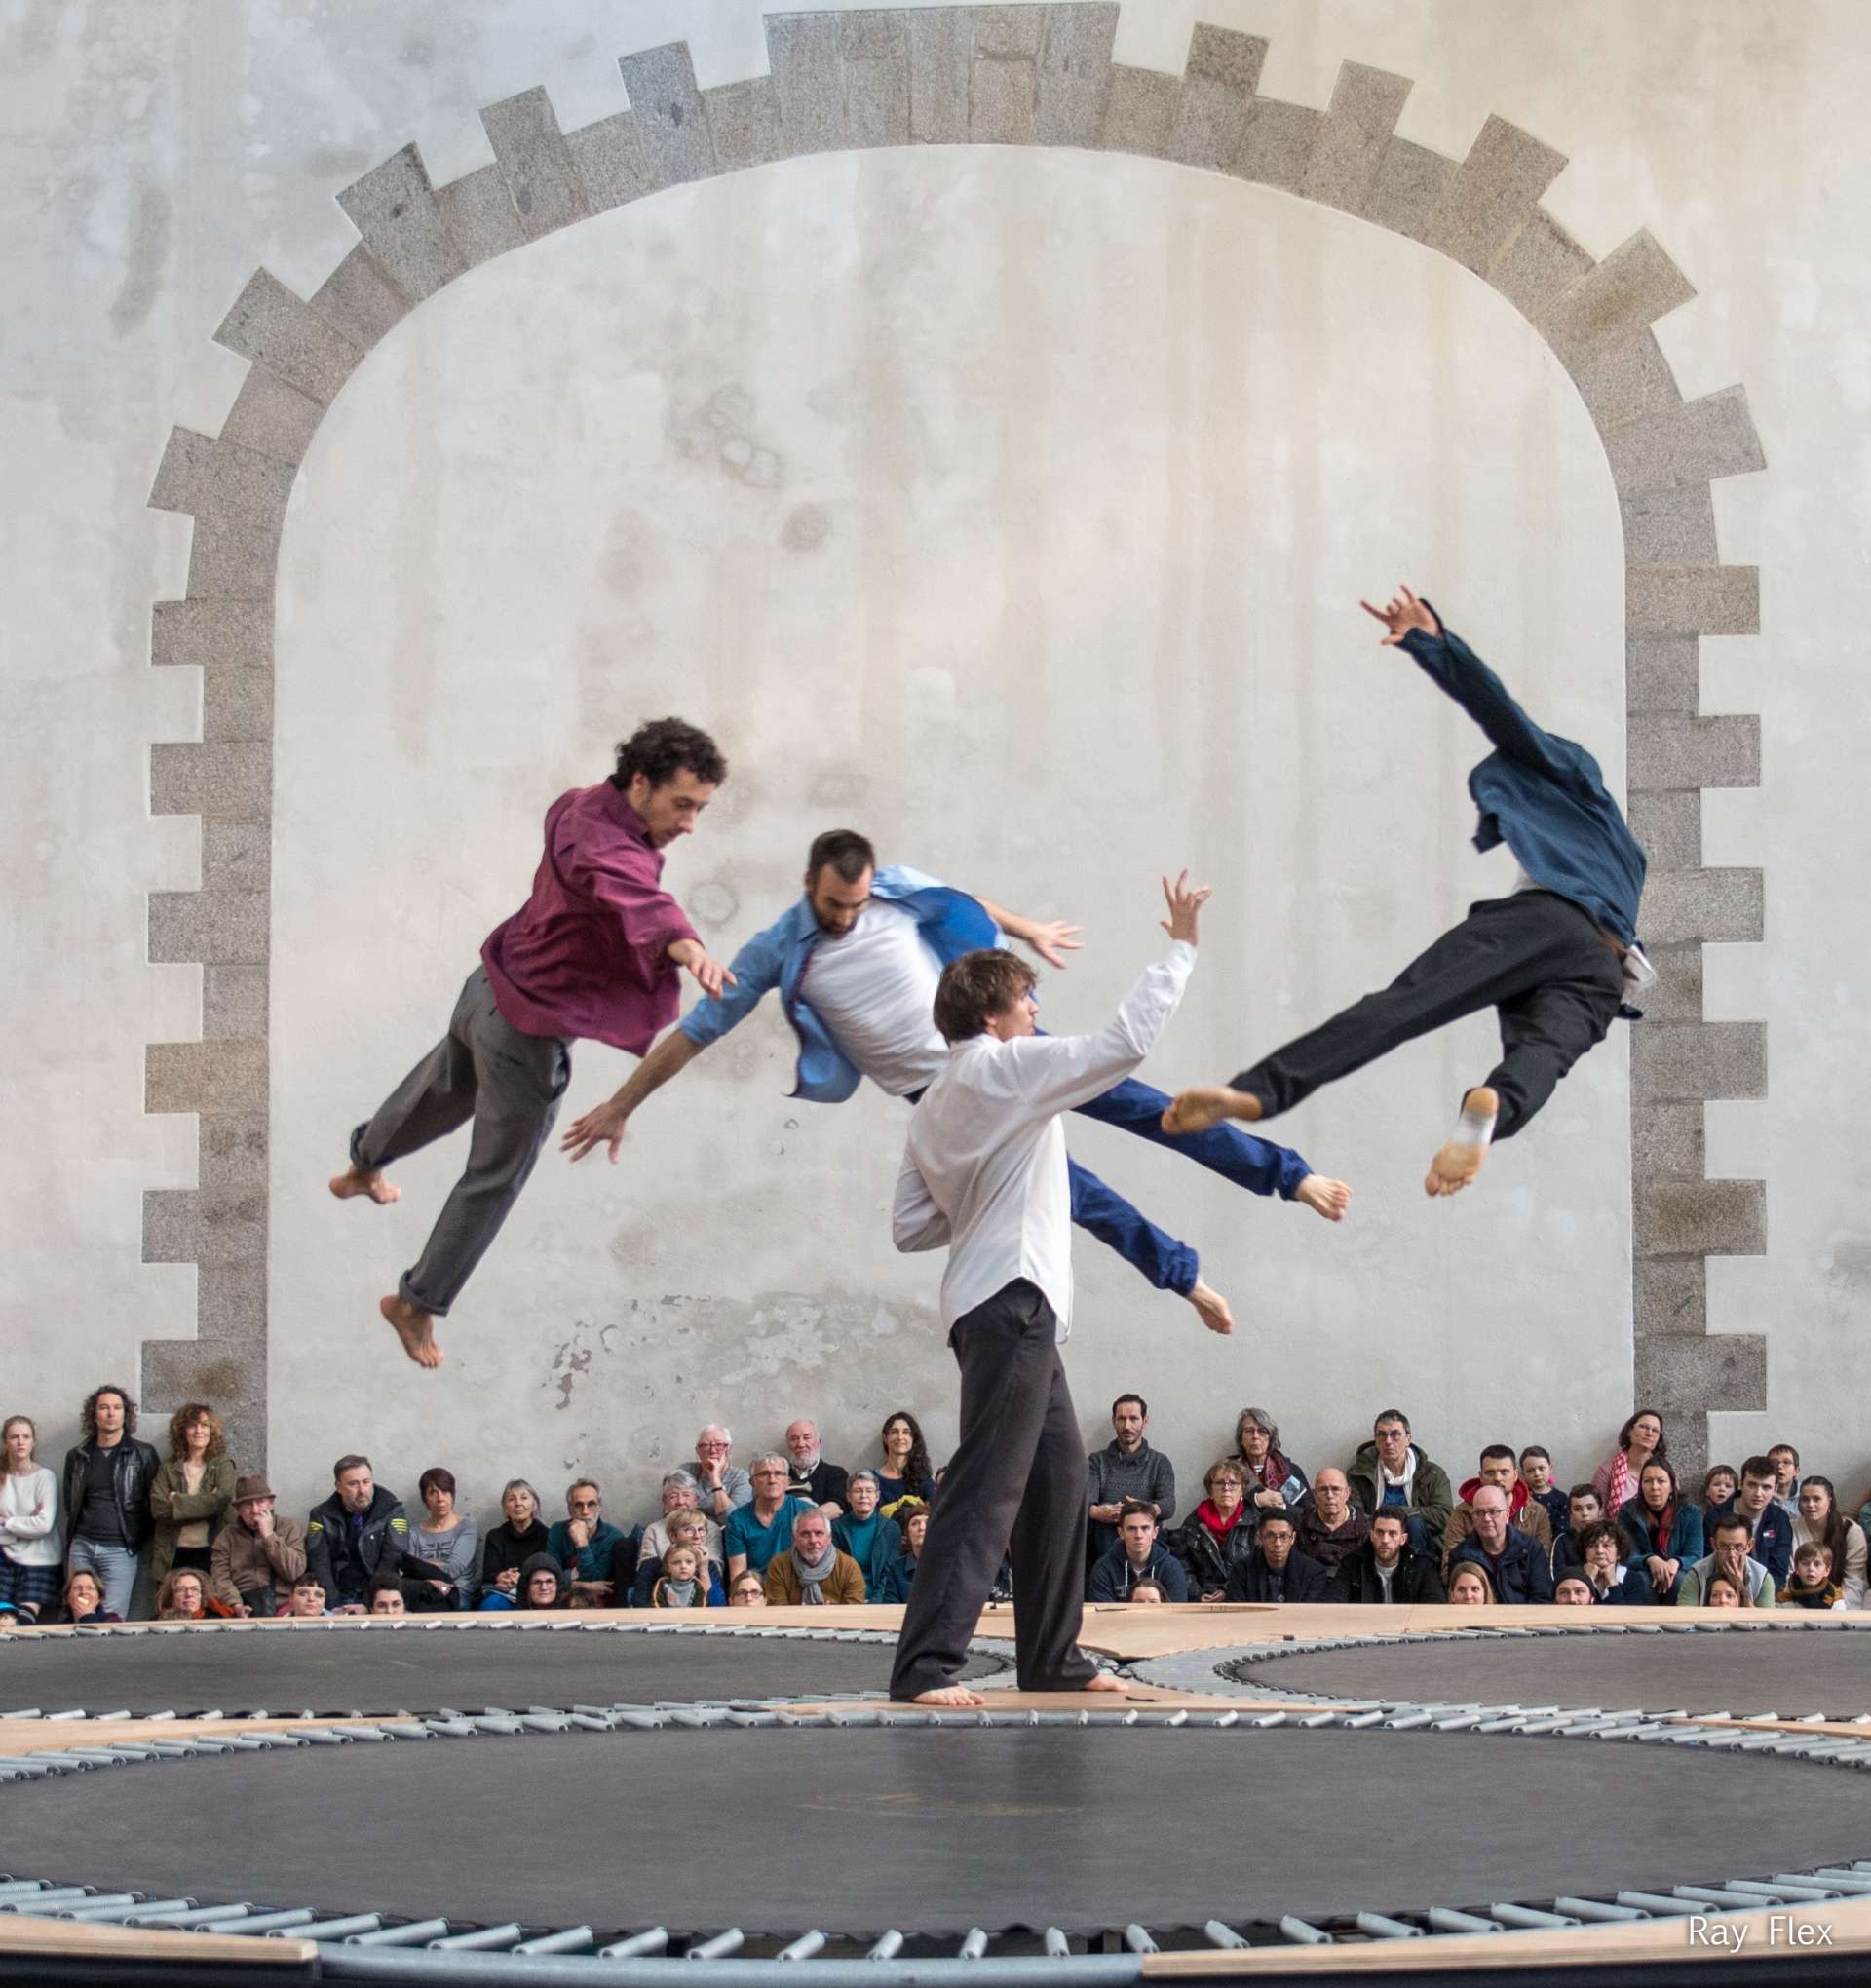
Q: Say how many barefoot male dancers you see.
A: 4